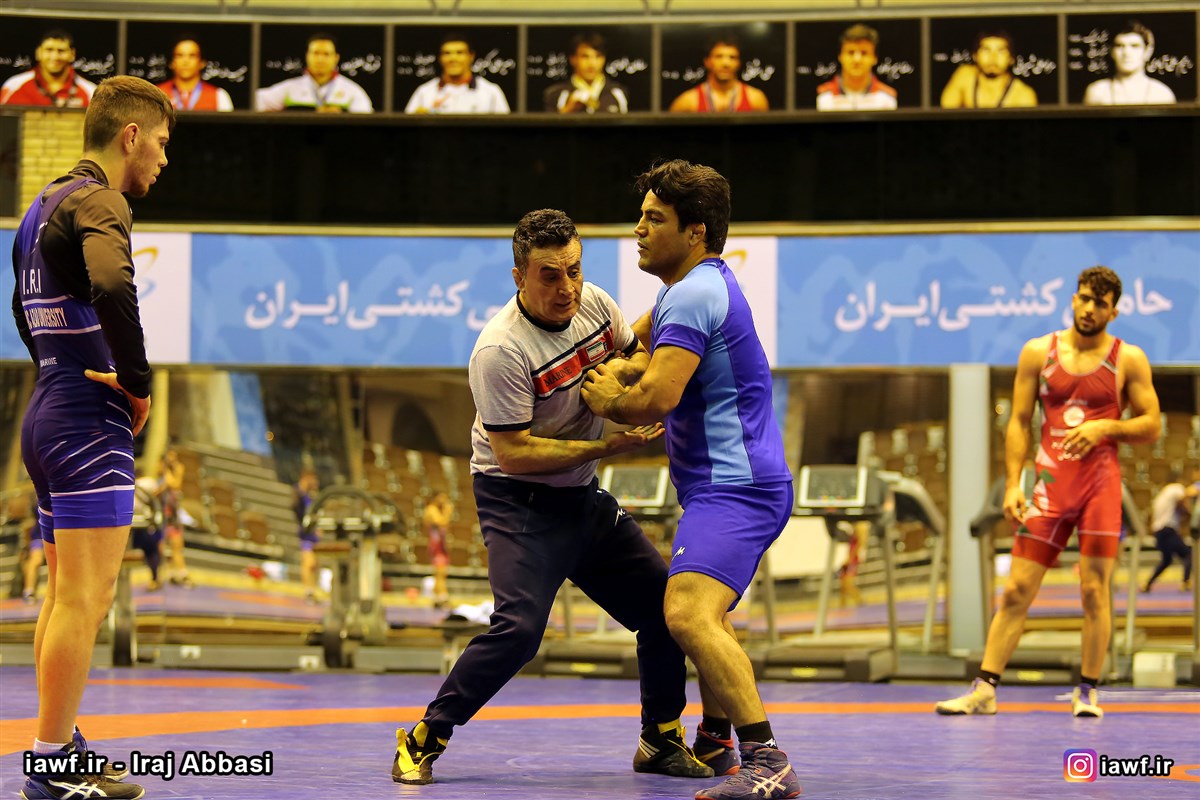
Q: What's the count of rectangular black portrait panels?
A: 9